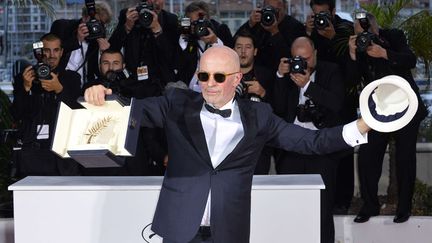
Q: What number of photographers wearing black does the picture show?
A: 10